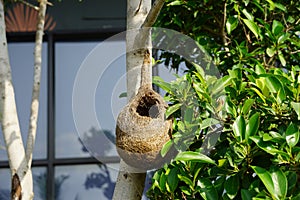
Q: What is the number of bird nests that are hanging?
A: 1